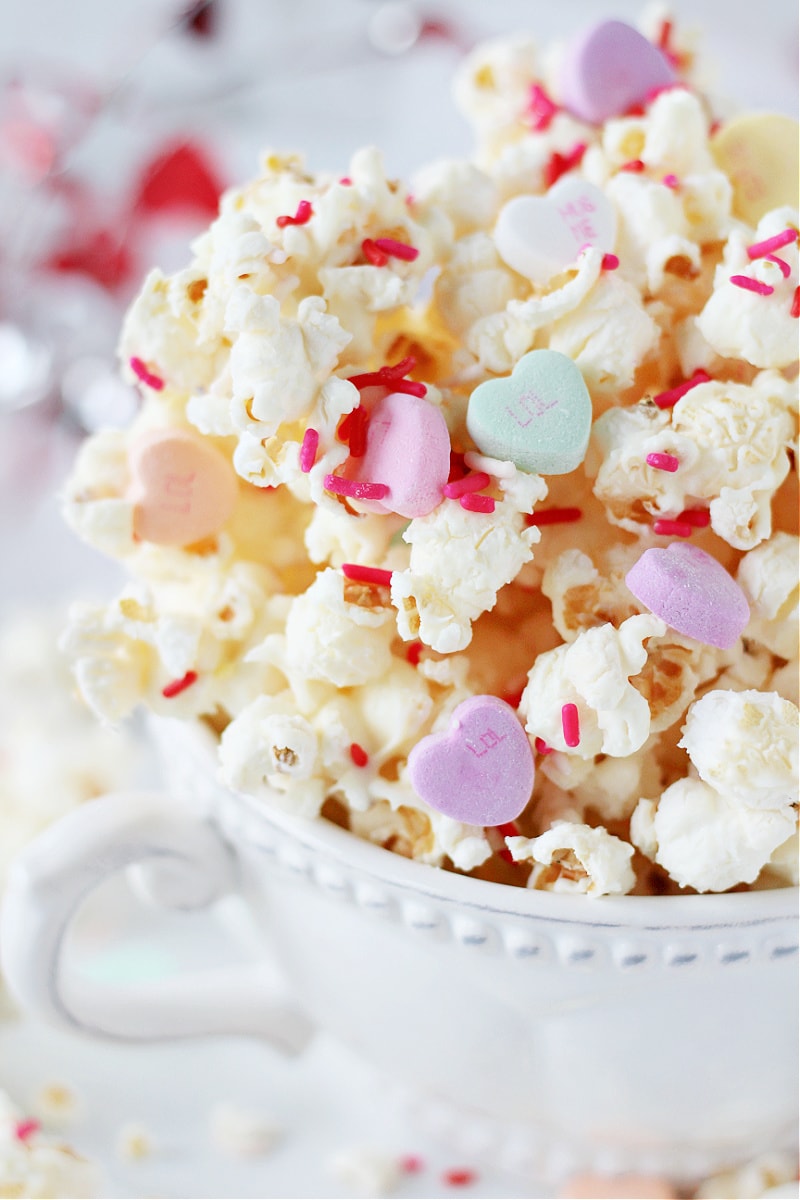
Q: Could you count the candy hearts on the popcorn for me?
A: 8